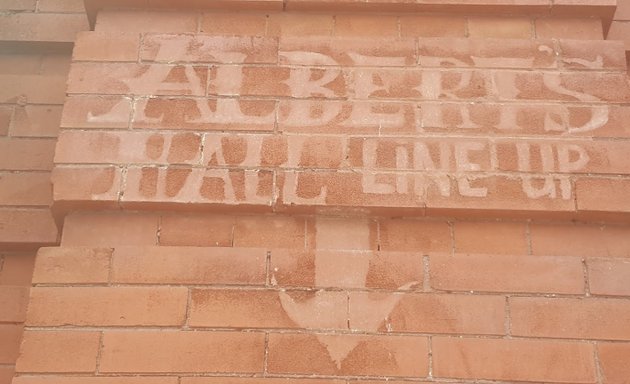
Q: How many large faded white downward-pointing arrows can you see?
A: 1